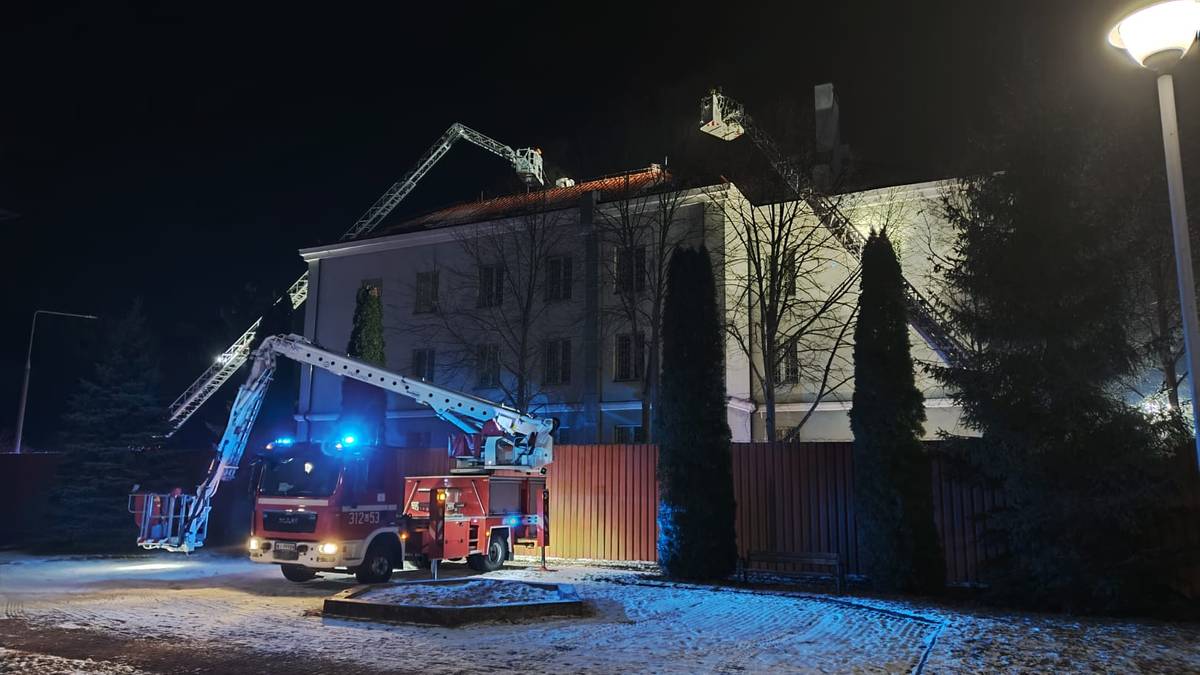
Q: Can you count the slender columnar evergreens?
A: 3